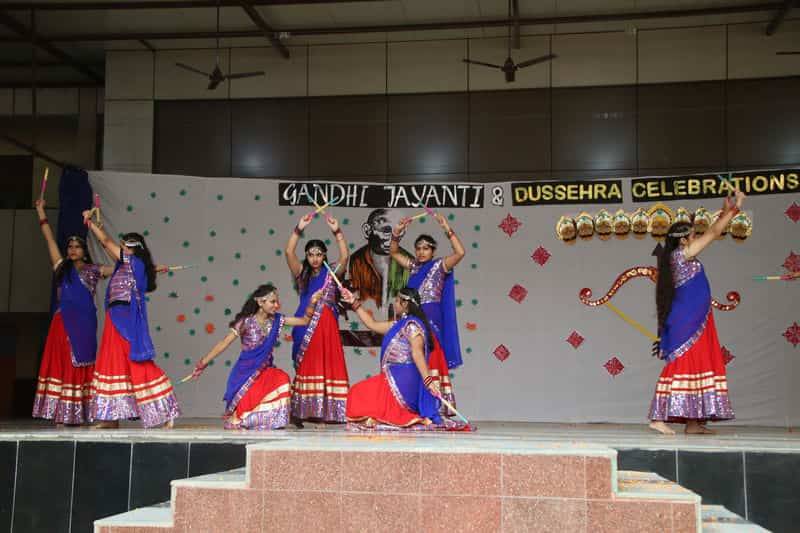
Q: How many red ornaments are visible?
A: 10